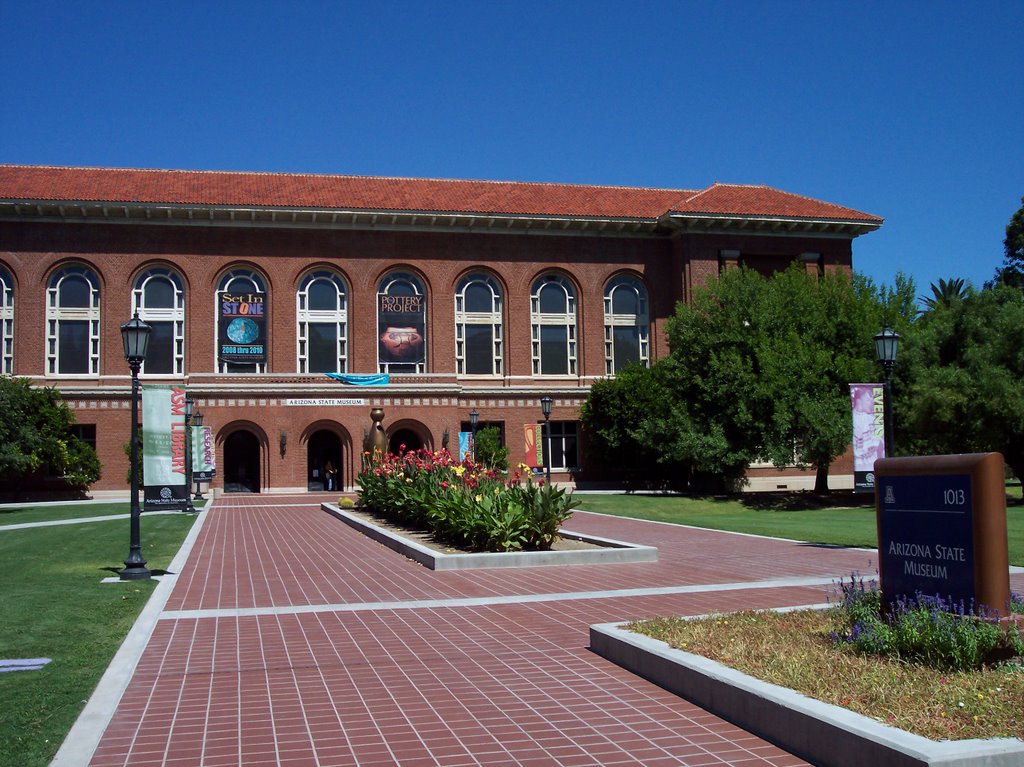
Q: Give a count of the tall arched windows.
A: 9